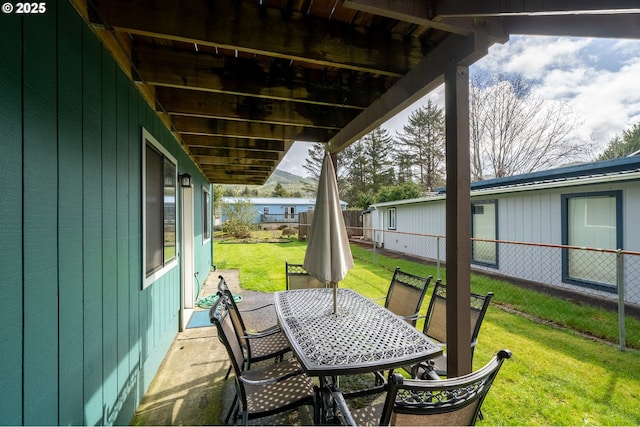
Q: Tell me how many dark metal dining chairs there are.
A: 6